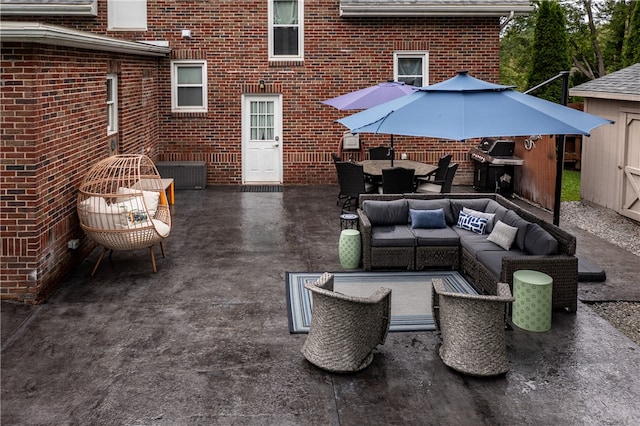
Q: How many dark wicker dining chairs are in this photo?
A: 6